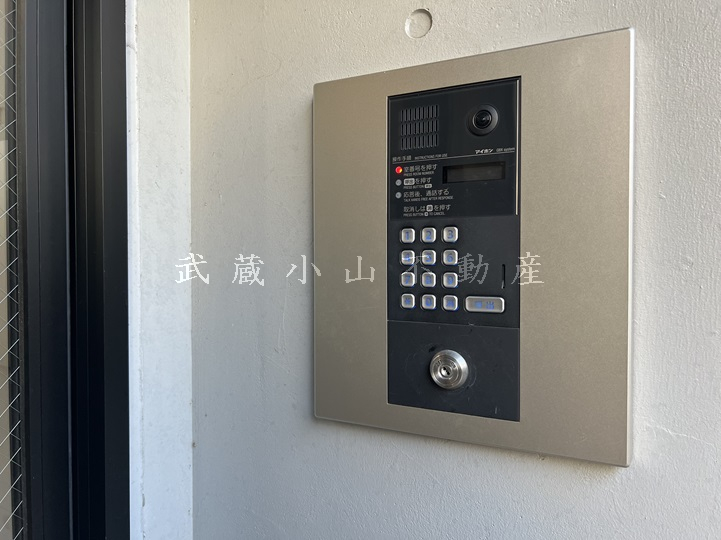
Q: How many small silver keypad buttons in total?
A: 12